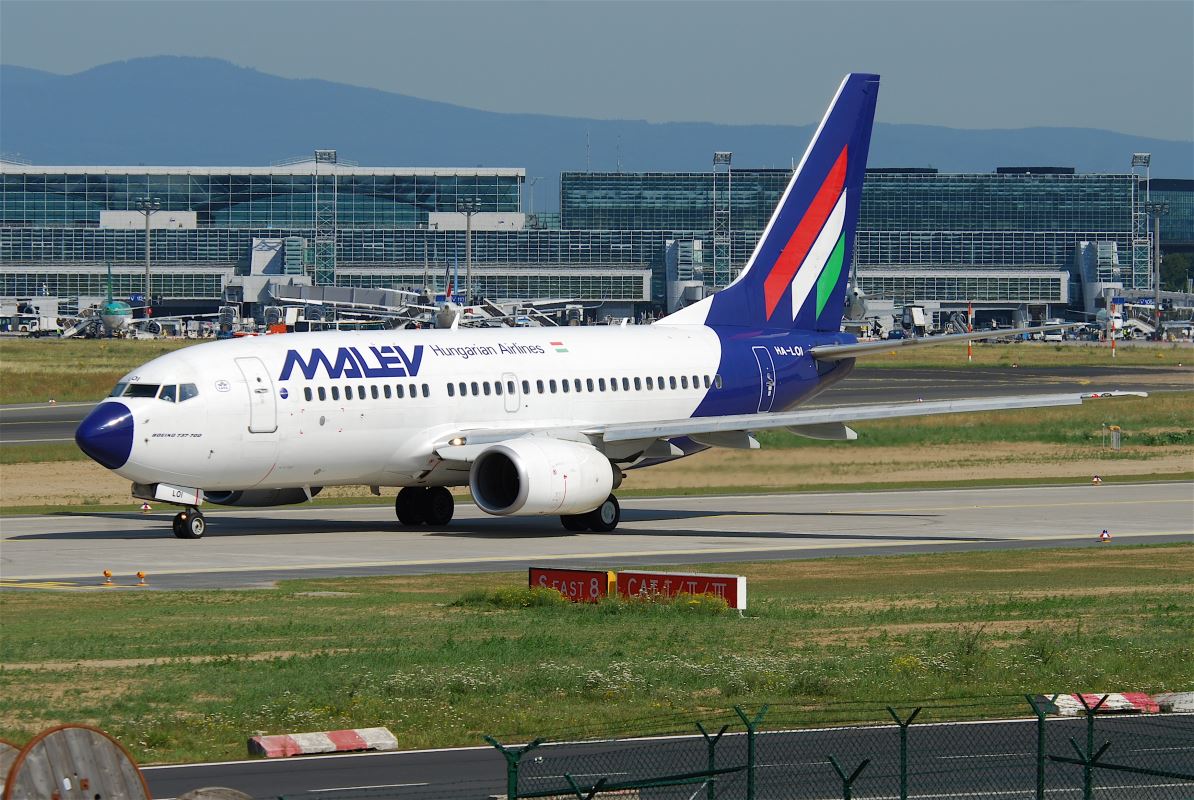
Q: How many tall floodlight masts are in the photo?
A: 6